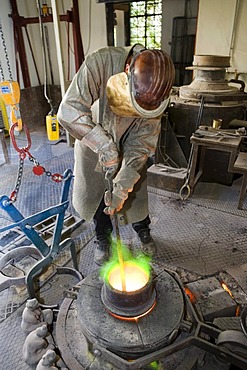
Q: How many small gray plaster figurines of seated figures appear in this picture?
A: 3